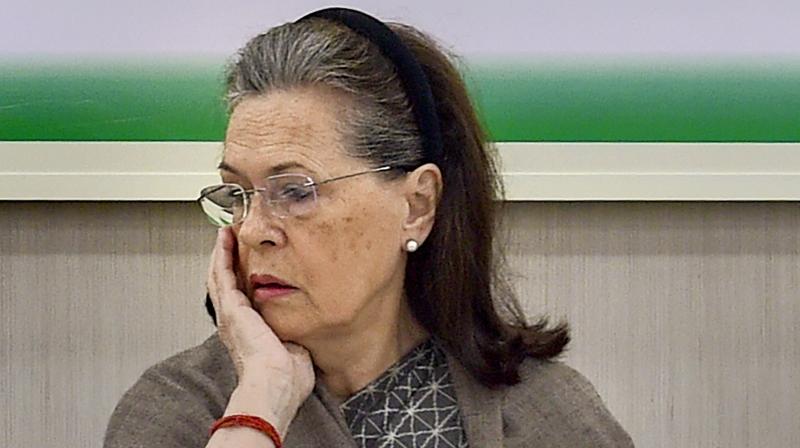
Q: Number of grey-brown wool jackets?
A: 1